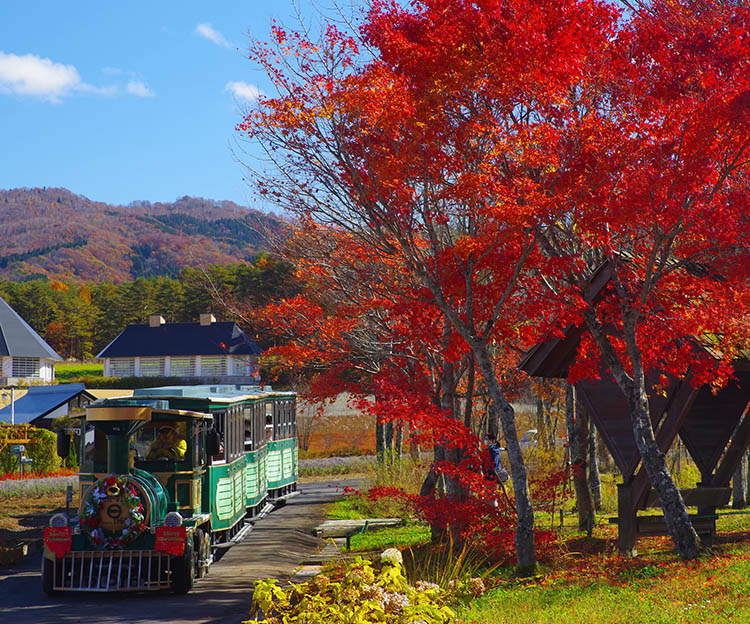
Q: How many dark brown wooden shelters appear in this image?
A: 1